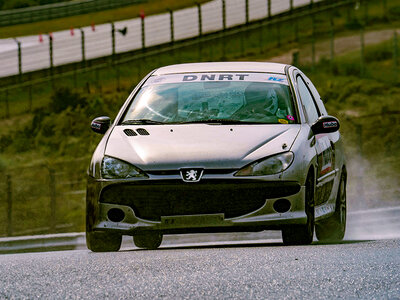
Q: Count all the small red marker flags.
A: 5